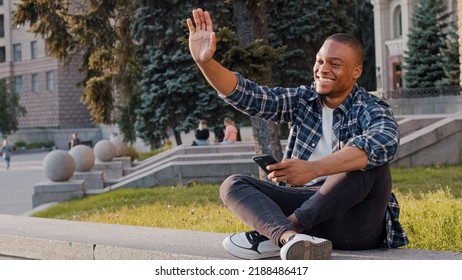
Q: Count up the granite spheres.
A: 4